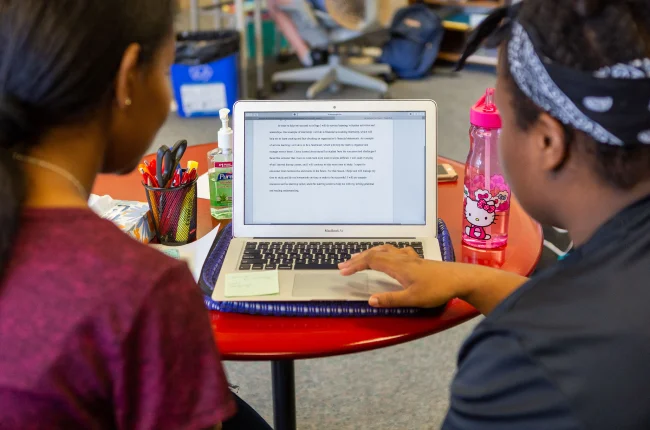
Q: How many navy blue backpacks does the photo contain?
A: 1